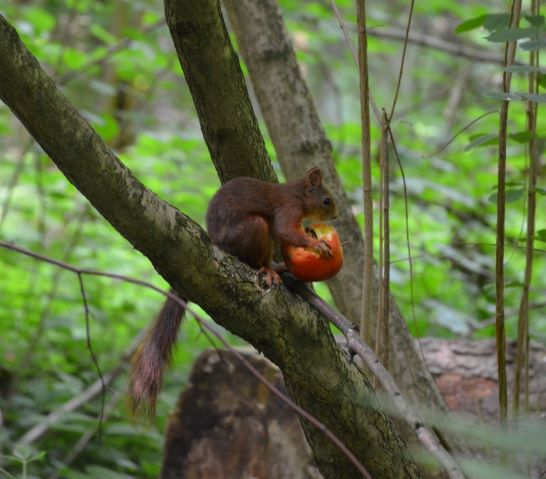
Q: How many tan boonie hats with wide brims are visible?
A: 0